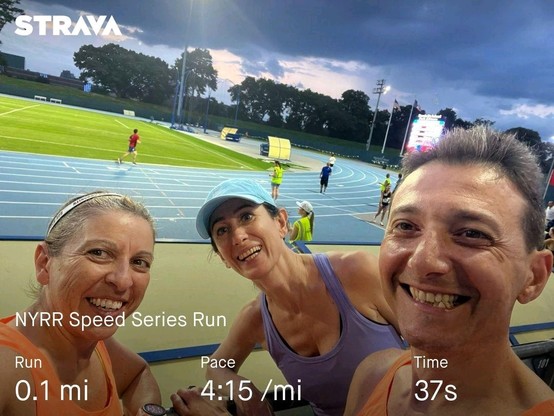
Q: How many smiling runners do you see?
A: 3